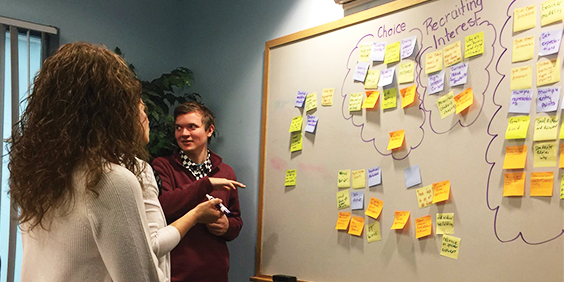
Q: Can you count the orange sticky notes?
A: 14